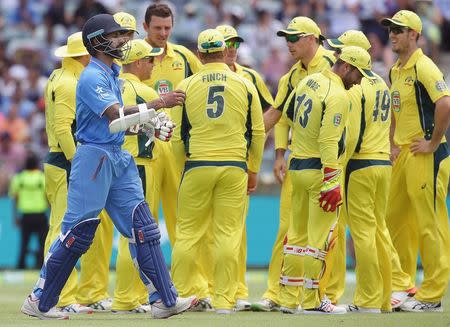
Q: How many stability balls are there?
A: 0